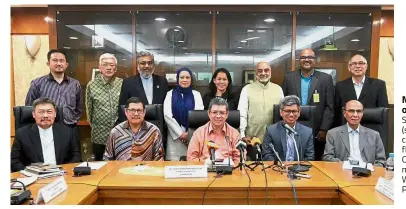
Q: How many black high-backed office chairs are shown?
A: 5